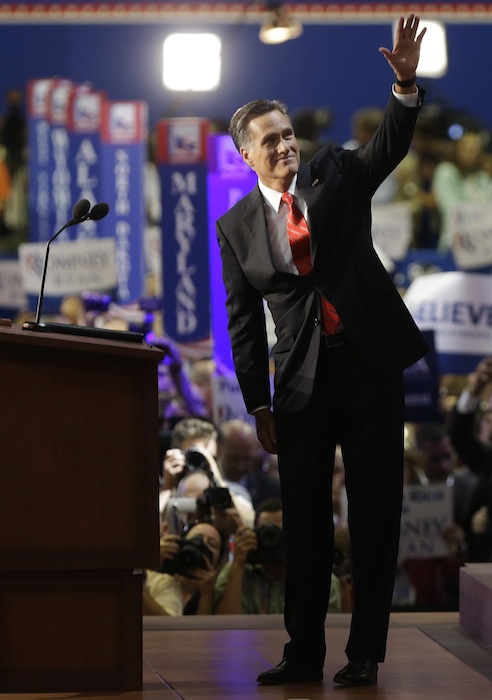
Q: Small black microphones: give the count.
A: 2